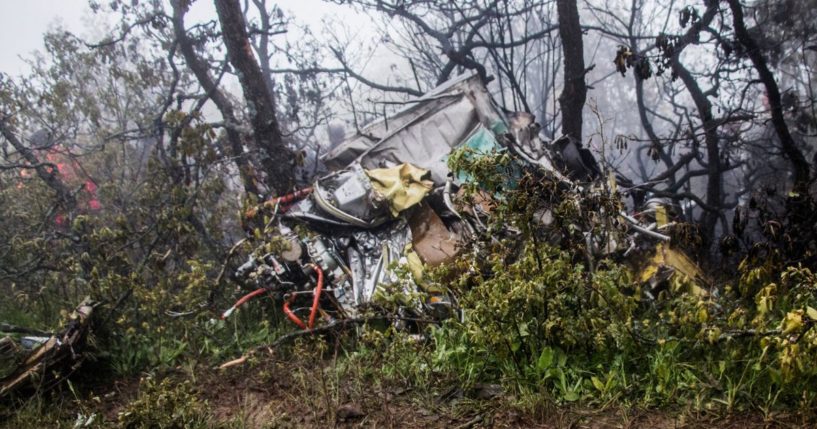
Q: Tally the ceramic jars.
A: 0